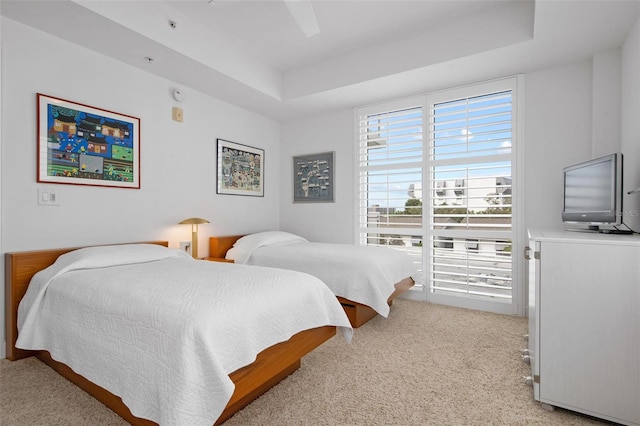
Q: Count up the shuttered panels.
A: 2